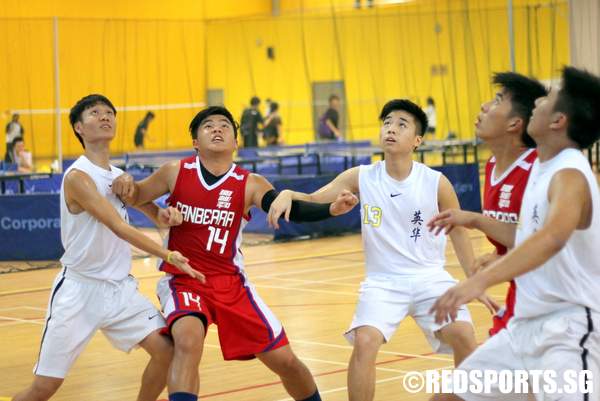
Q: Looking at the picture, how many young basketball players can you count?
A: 5